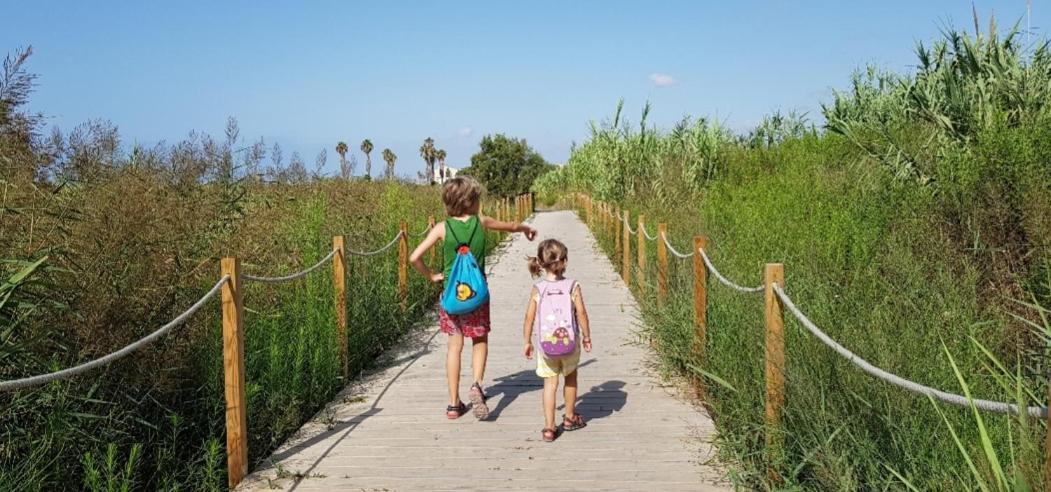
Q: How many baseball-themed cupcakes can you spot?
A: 0